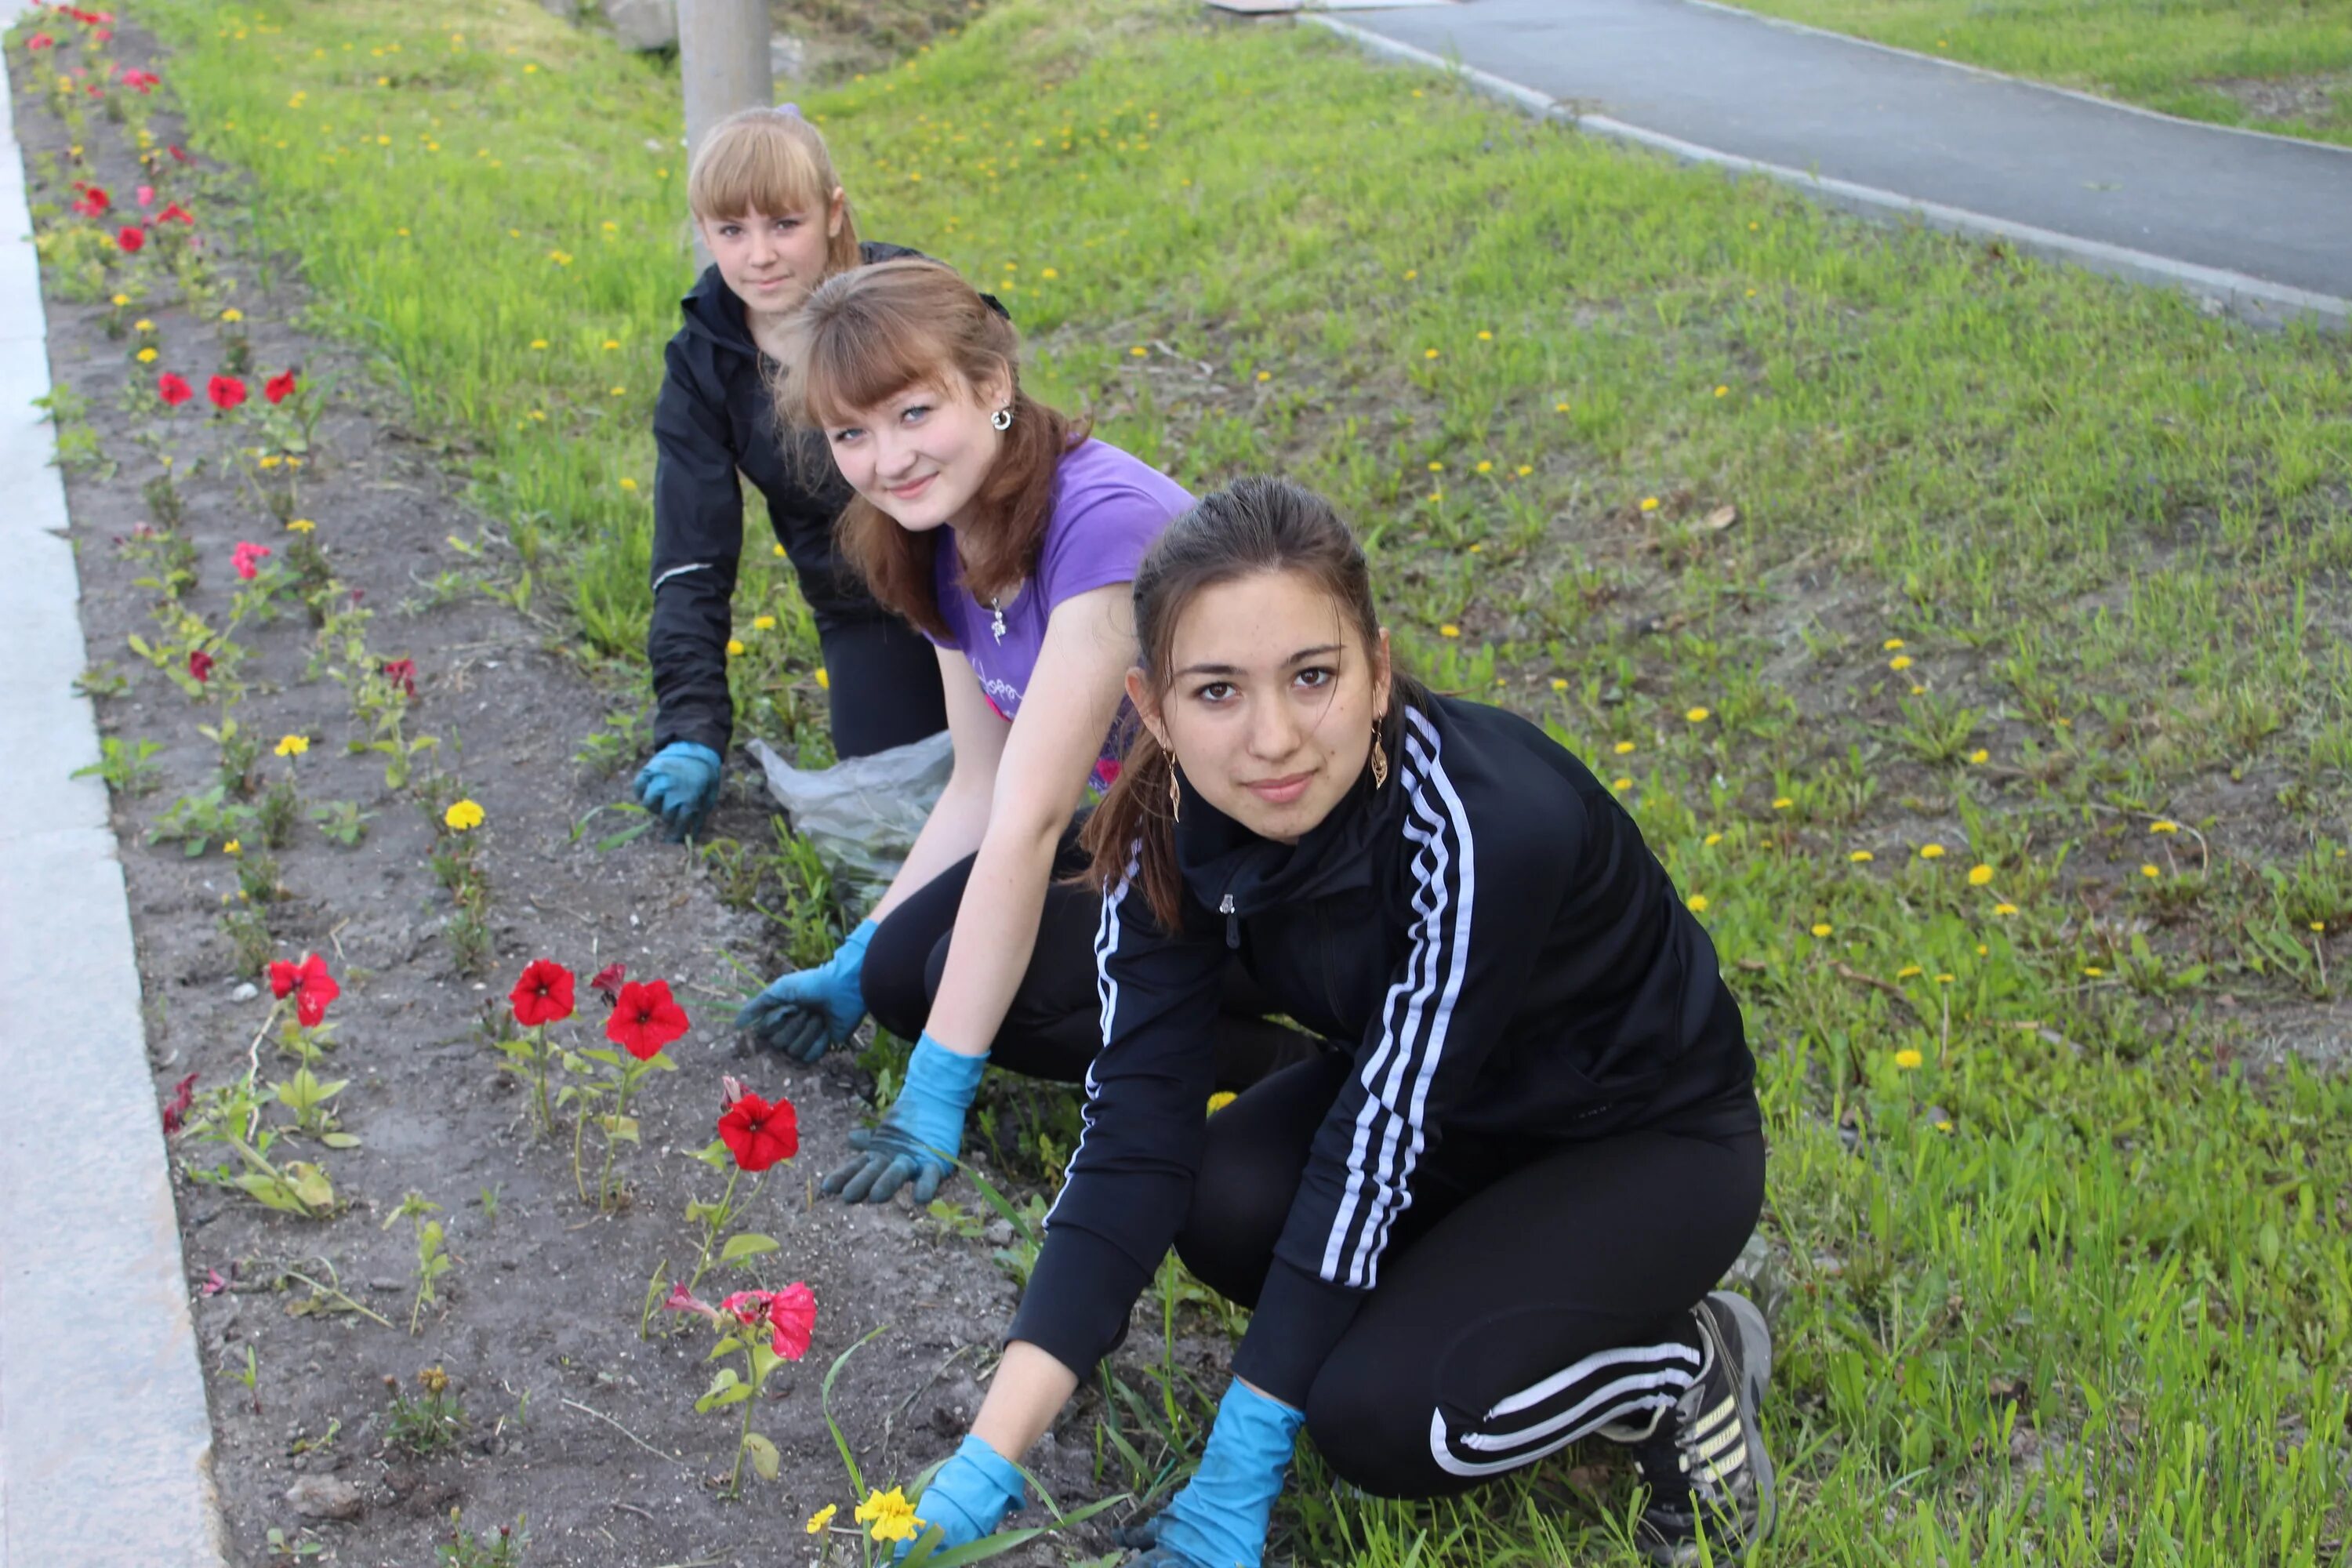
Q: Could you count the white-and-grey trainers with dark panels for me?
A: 1